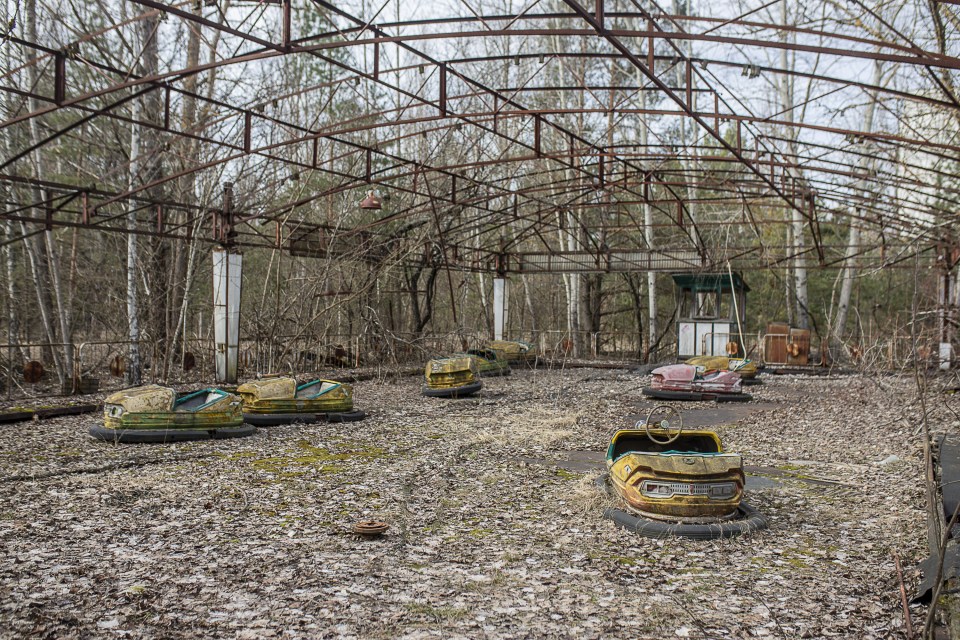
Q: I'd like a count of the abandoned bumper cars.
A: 8